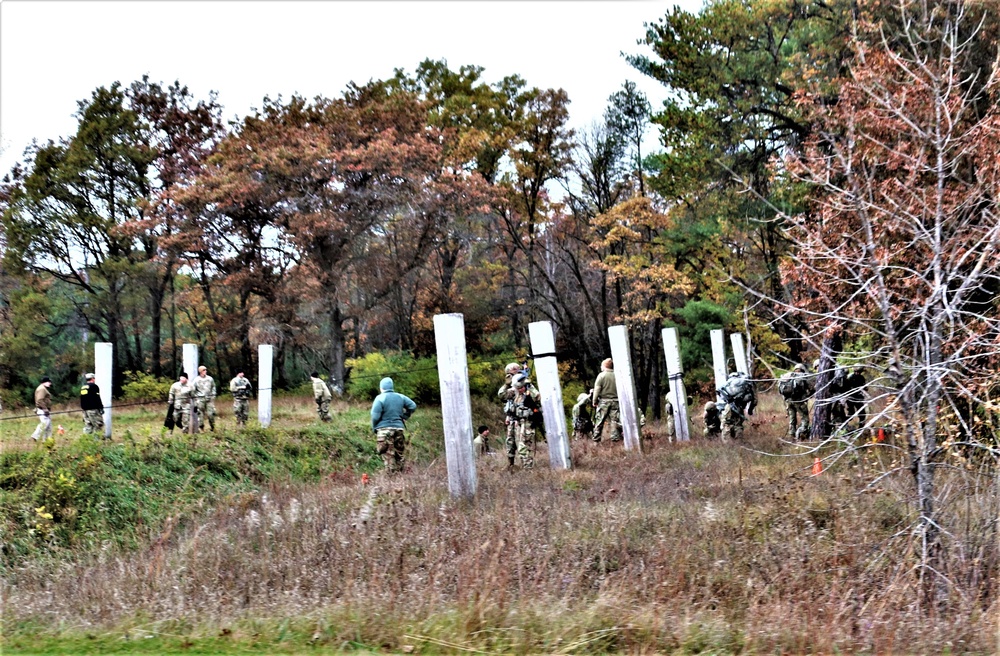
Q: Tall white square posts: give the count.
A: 9